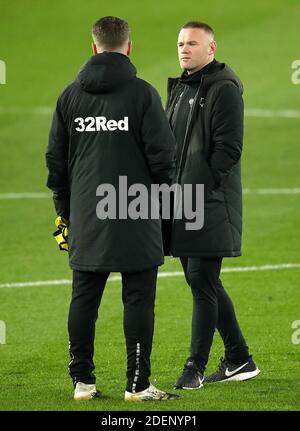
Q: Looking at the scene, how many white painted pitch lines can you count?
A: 3